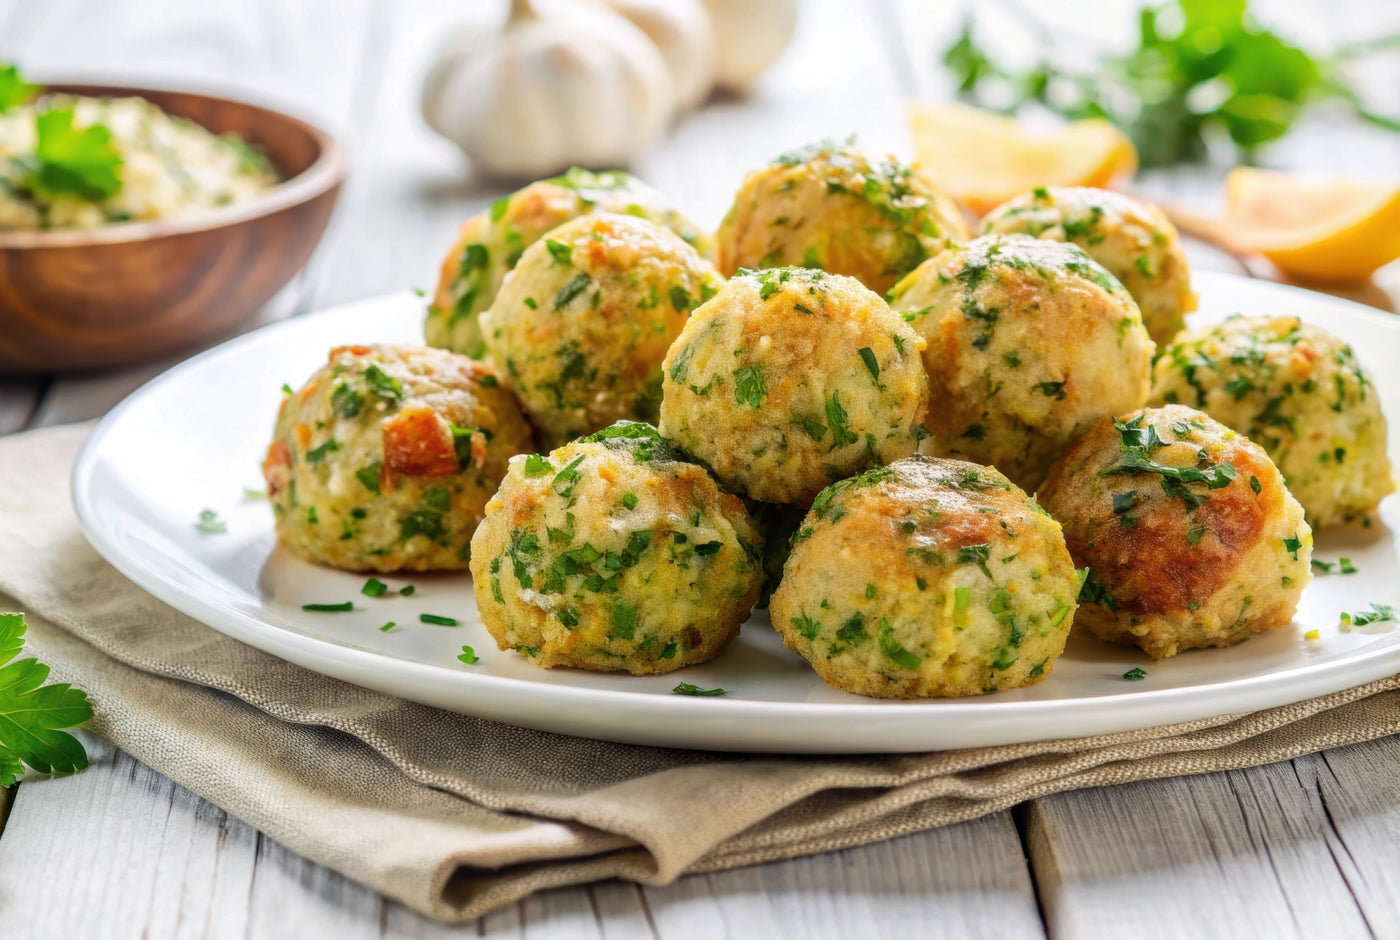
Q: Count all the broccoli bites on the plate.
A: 11